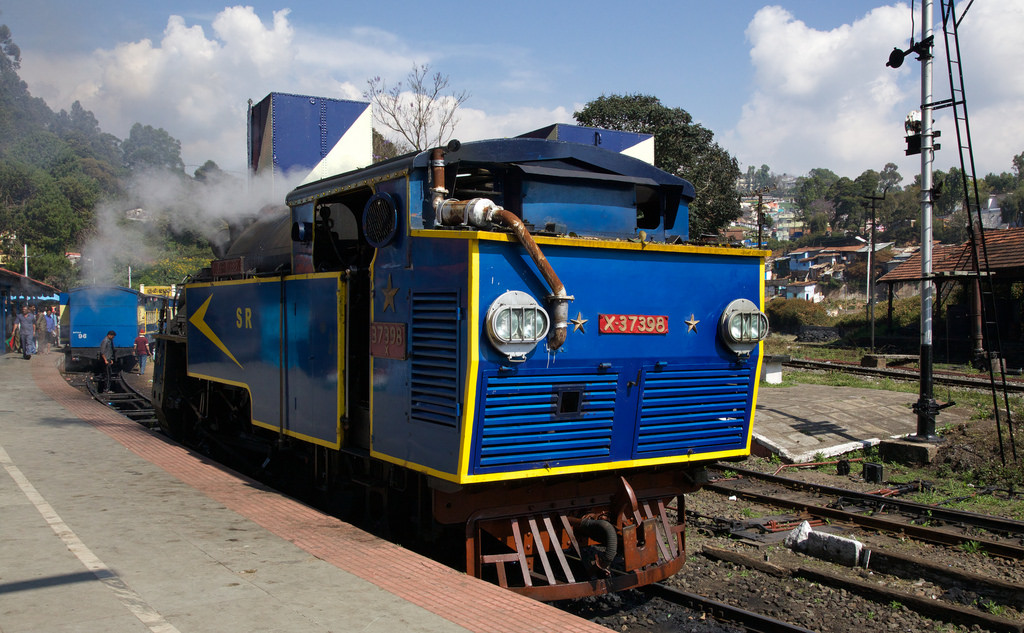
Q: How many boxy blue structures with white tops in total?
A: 2